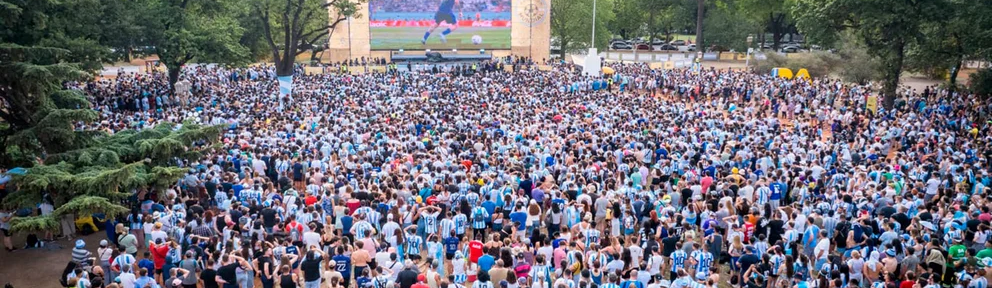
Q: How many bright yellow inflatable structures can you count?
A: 2